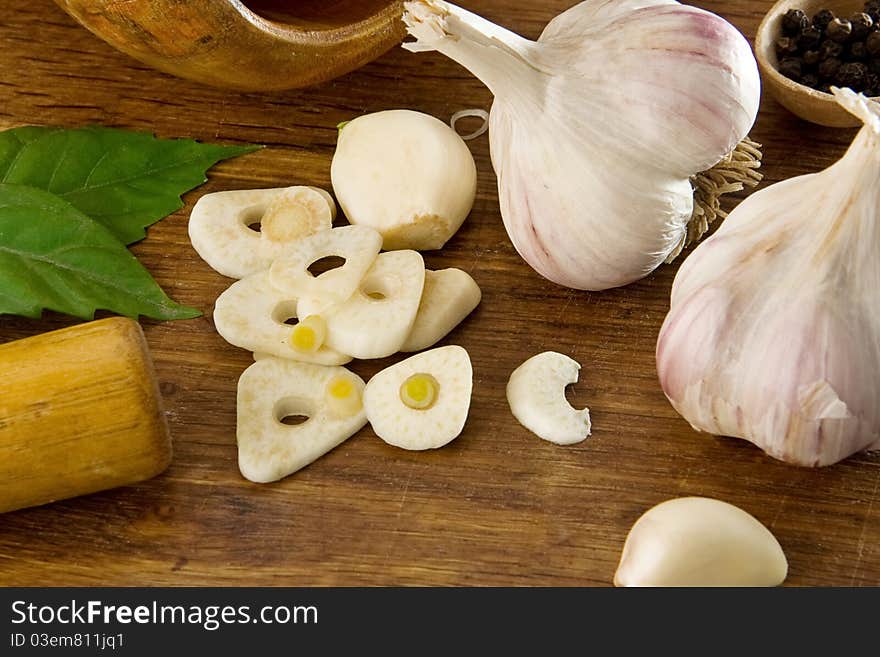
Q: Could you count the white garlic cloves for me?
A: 2